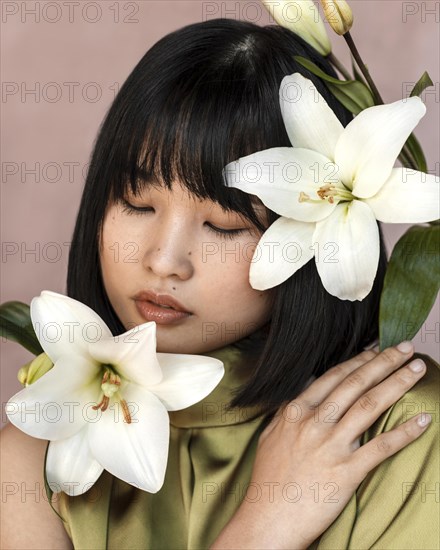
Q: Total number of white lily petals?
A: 12